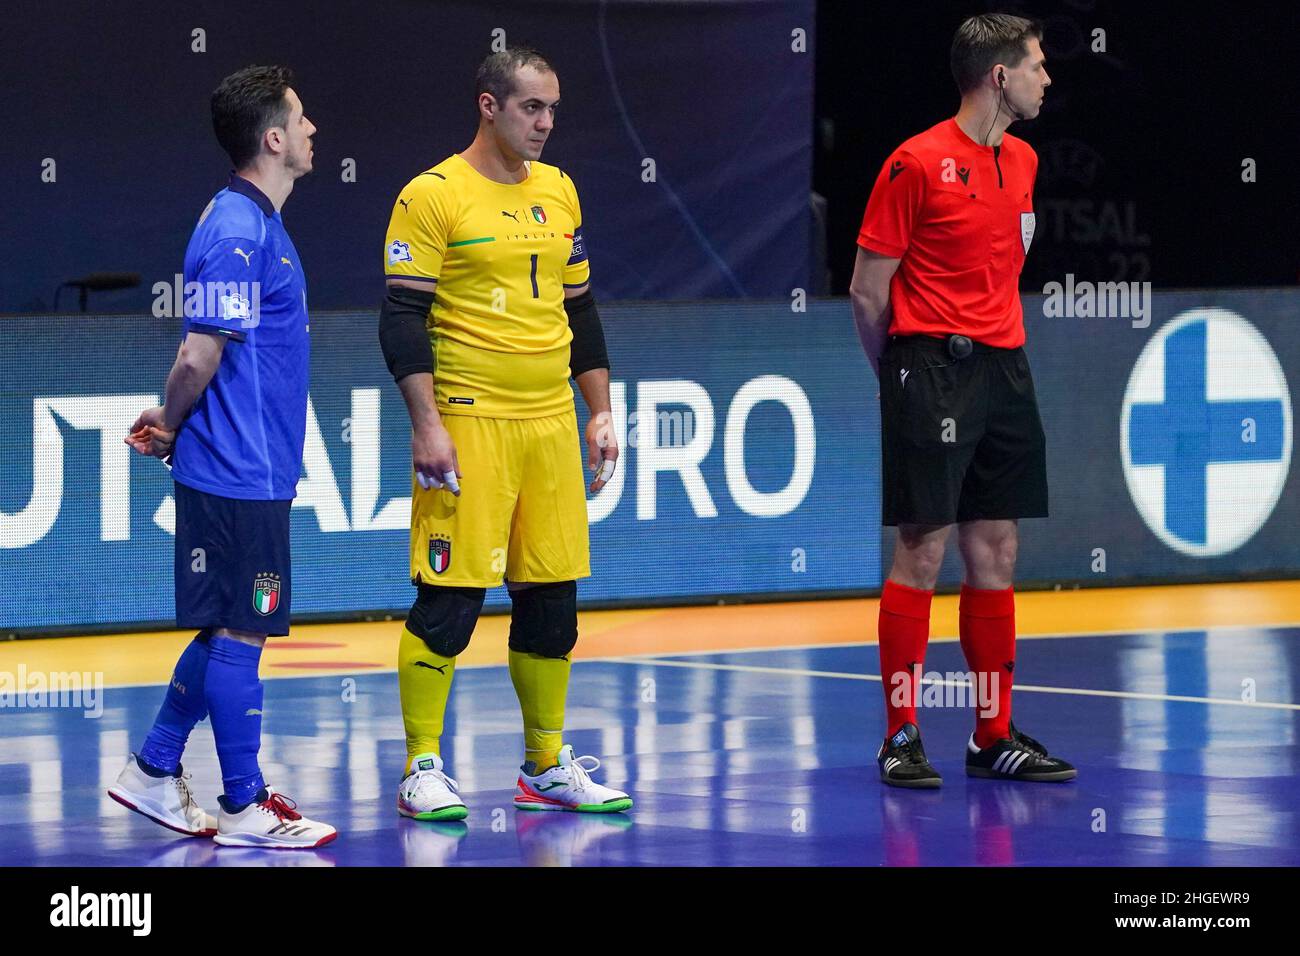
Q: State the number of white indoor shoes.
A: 4